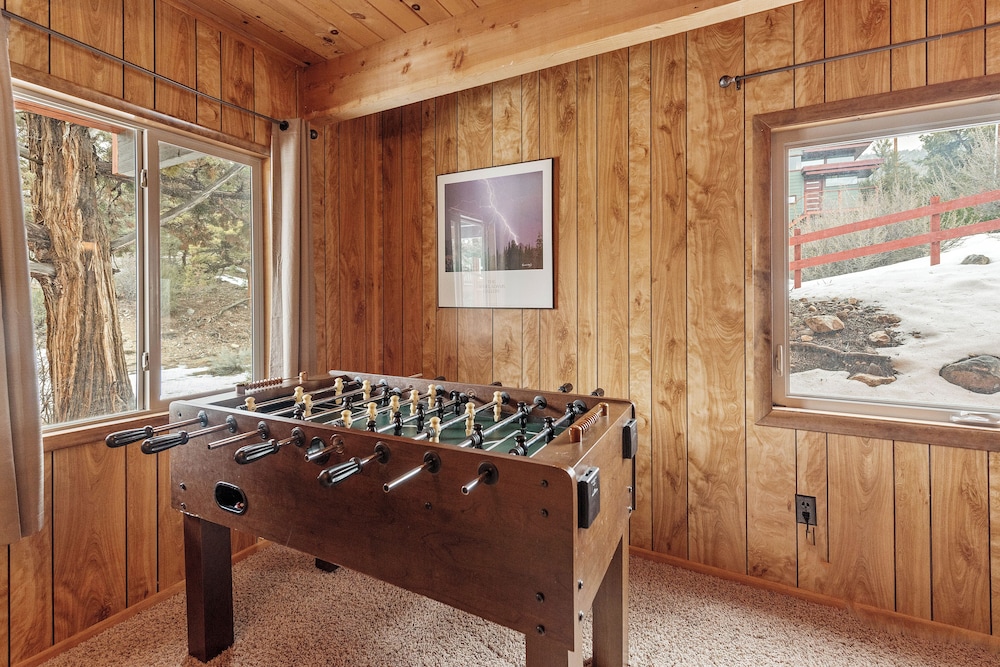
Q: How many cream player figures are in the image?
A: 13